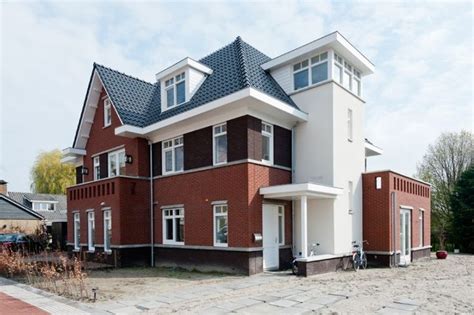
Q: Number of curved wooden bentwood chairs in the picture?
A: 0